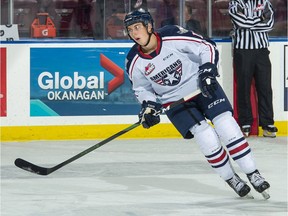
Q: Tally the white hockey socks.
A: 2